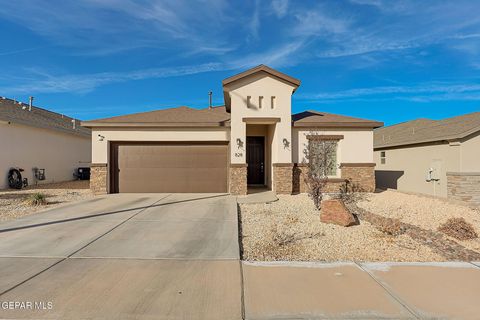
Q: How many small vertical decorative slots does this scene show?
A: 3